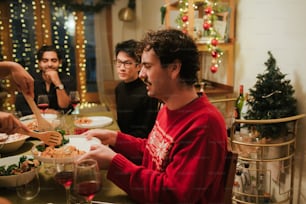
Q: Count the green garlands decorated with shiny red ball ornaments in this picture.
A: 2